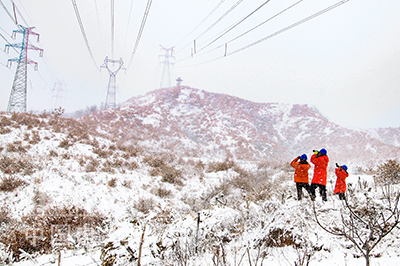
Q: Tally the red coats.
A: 3